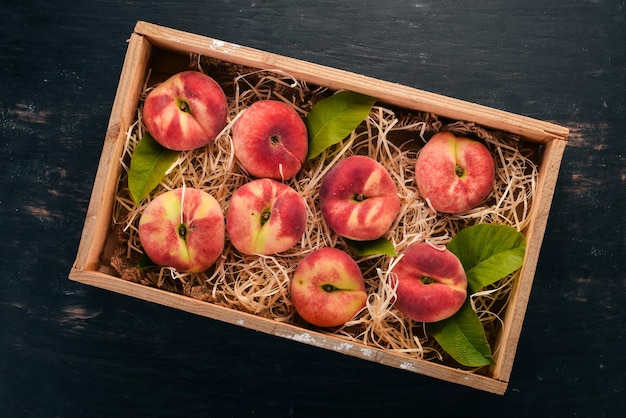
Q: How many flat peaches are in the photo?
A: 8